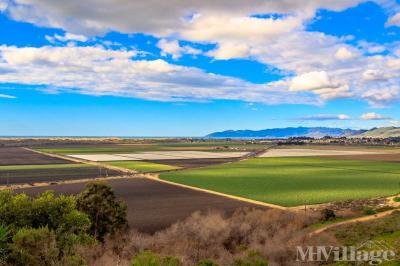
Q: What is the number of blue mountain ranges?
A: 1